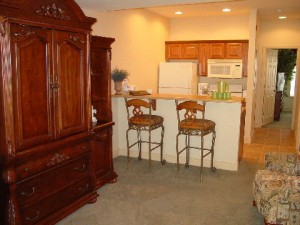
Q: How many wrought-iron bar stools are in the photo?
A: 2